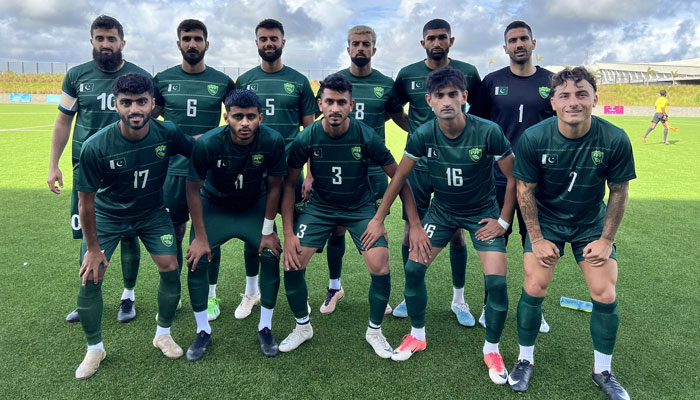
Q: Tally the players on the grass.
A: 11